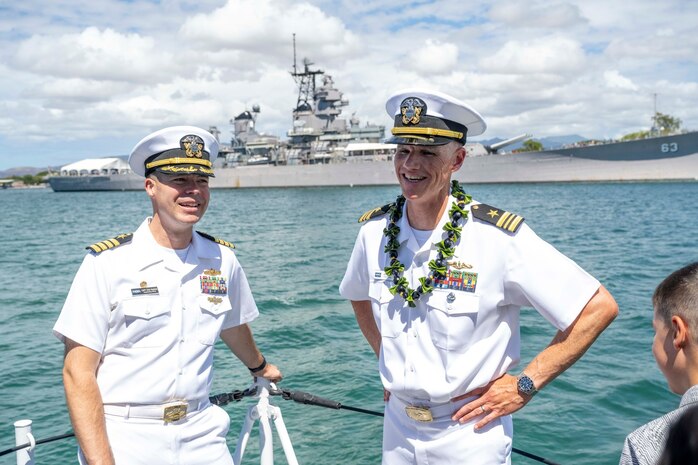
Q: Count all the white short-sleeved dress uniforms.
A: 2